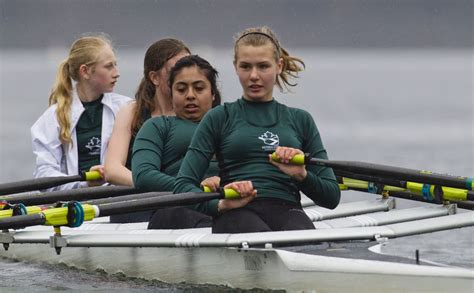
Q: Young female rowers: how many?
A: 4